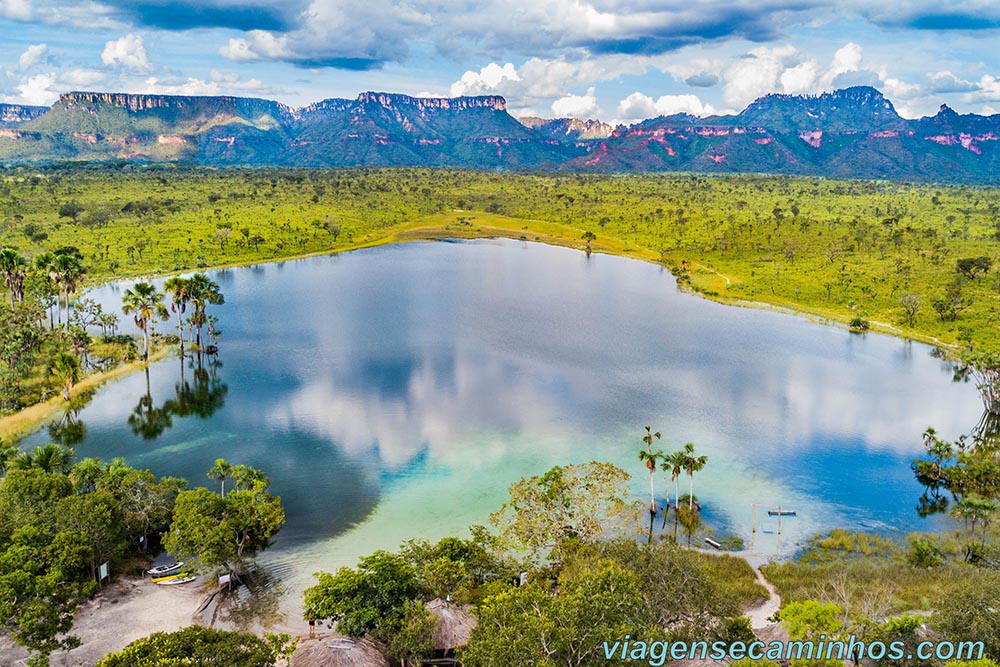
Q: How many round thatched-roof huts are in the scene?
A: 2